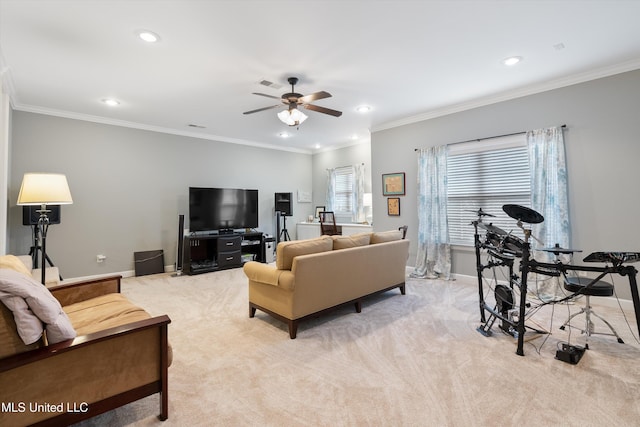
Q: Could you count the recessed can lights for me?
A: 7